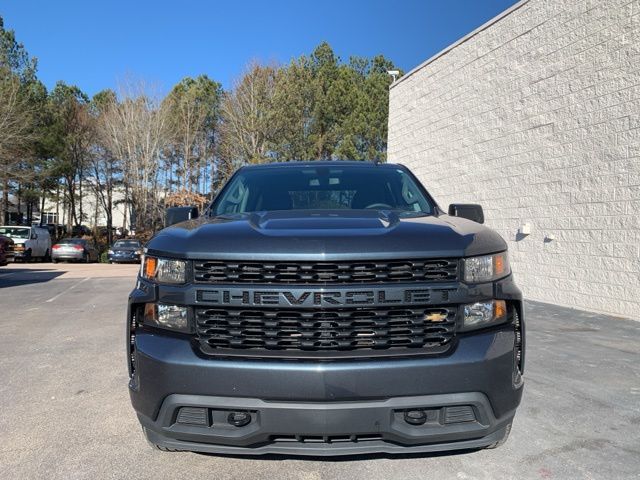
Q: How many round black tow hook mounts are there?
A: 2